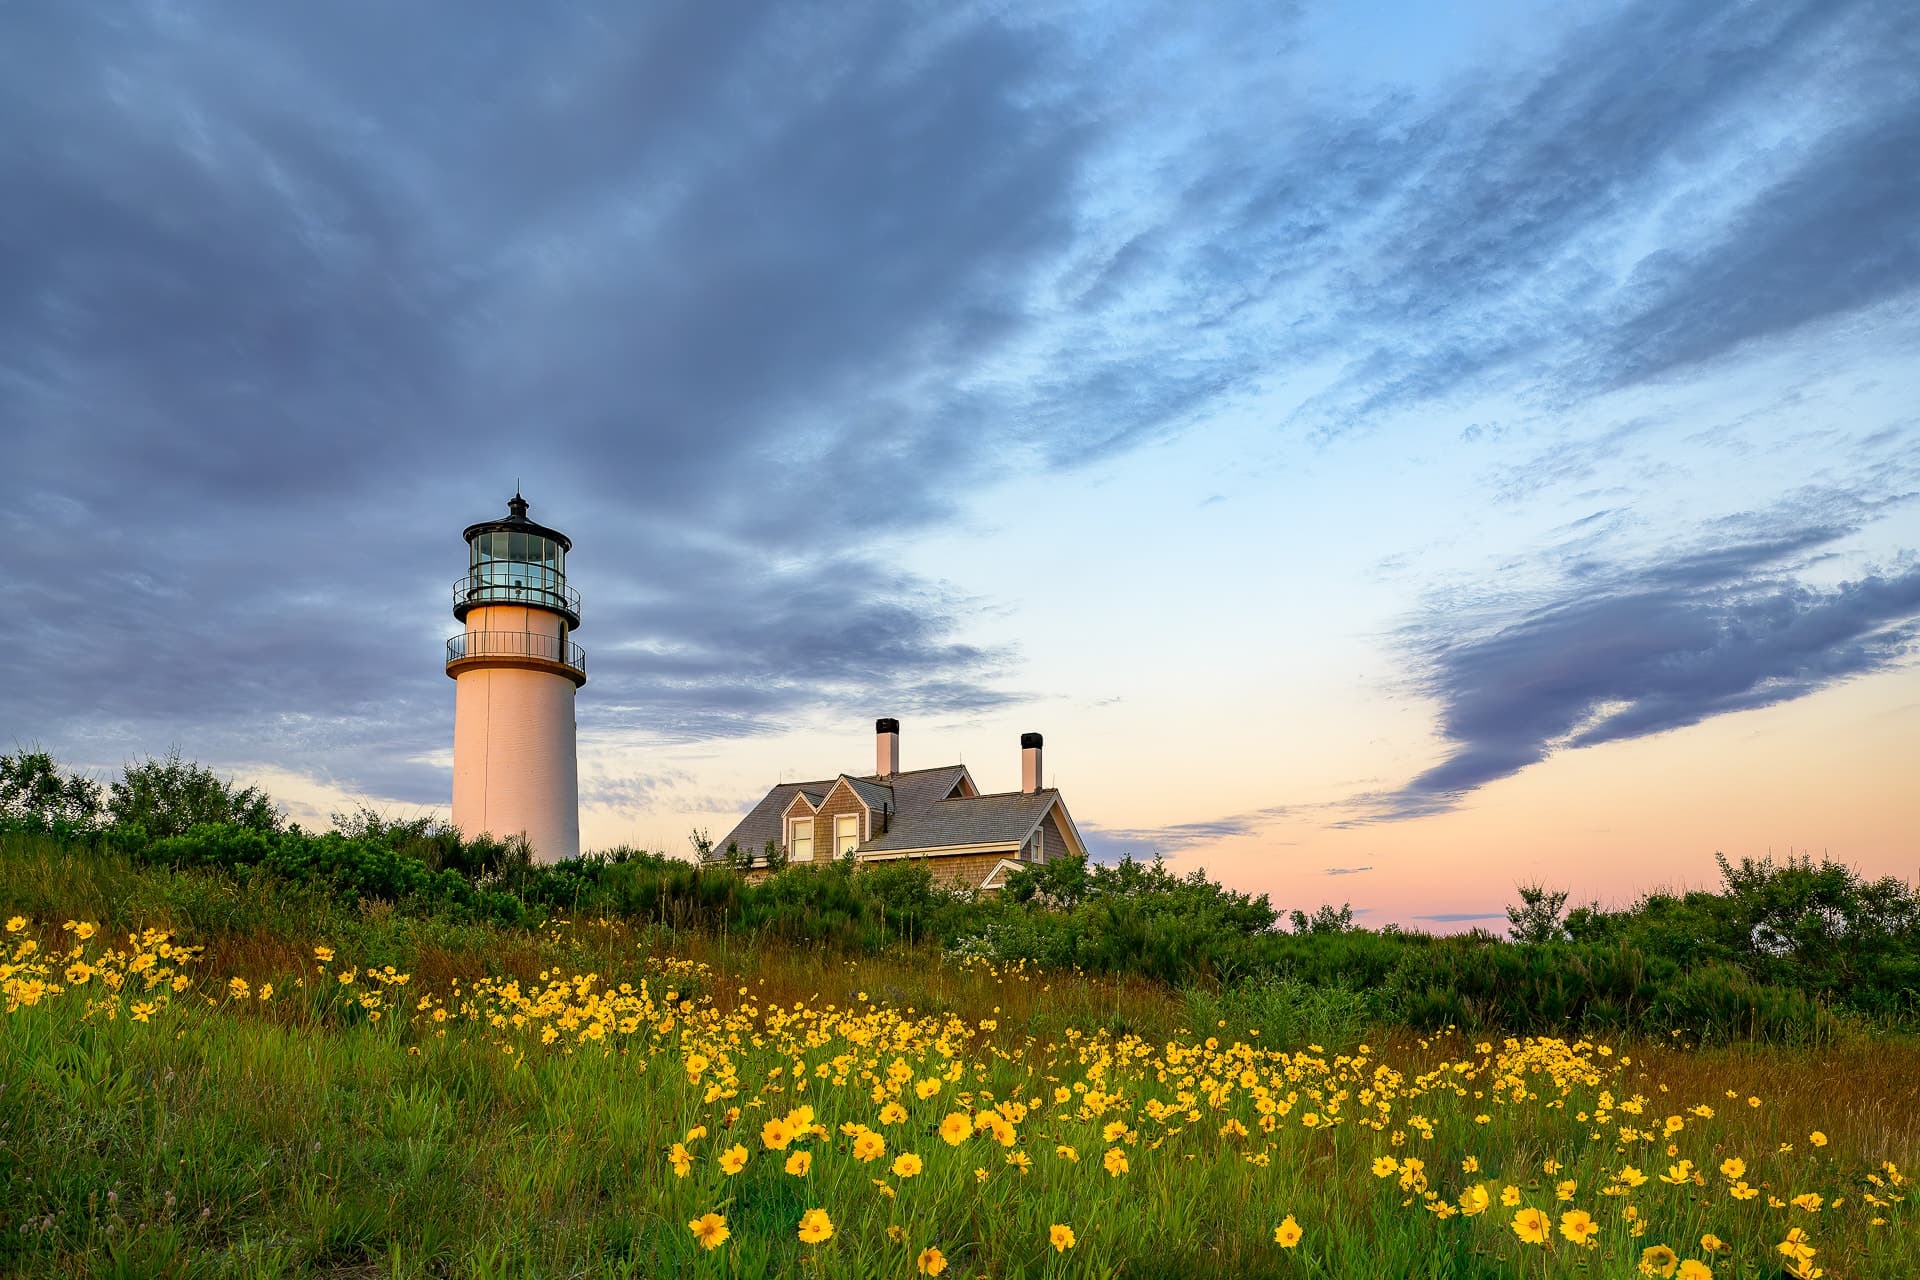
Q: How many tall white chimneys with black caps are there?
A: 2